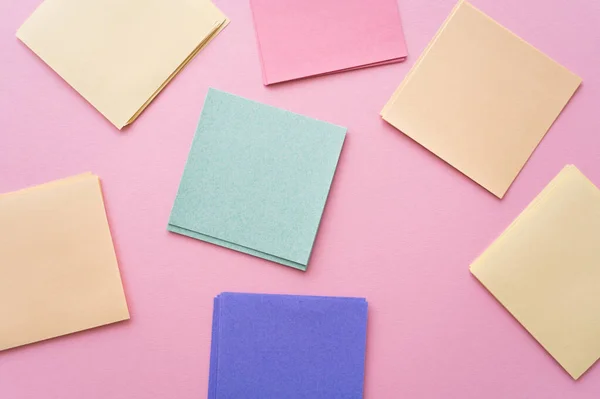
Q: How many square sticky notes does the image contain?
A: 7